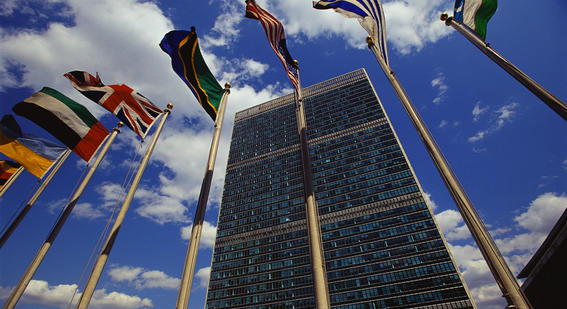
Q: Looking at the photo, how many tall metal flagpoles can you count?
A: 8